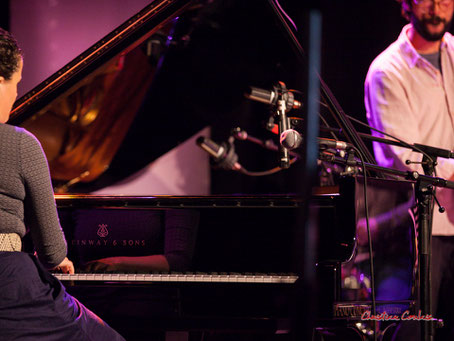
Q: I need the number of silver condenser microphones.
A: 2